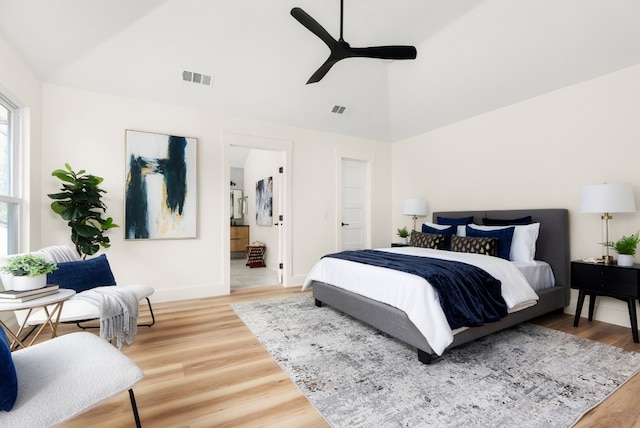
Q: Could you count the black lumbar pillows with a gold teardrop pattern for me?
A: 2